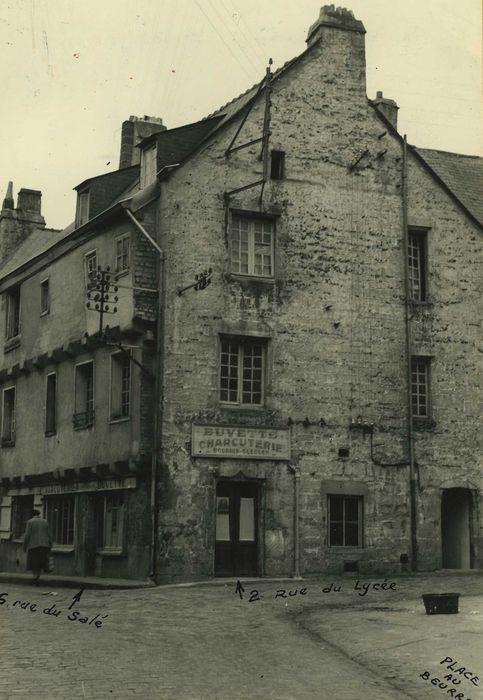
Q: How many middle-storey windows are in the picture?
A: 6